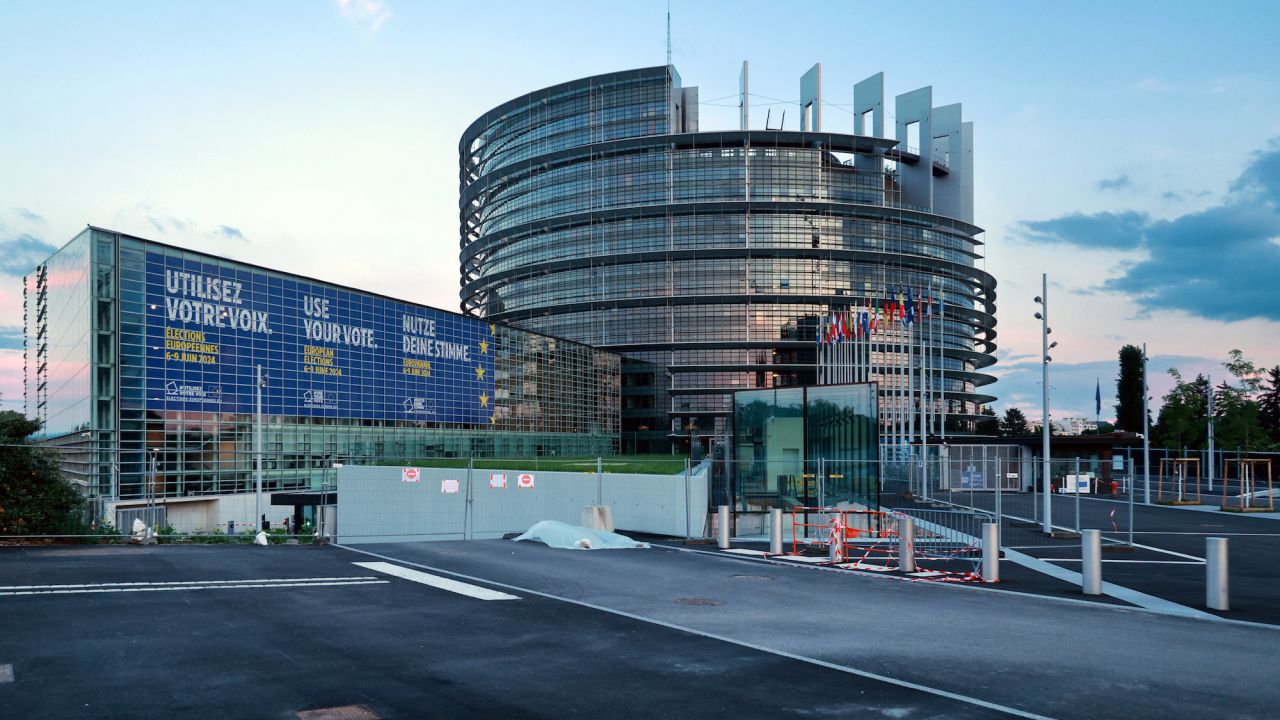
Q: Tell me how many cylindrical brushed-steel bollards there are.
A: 7